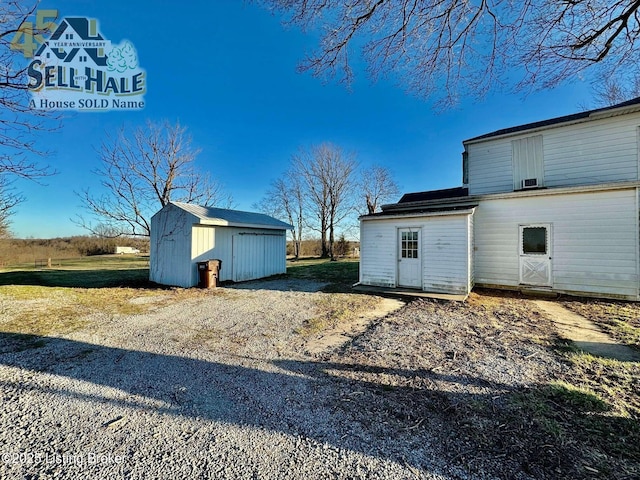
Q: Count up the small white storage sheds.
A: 1